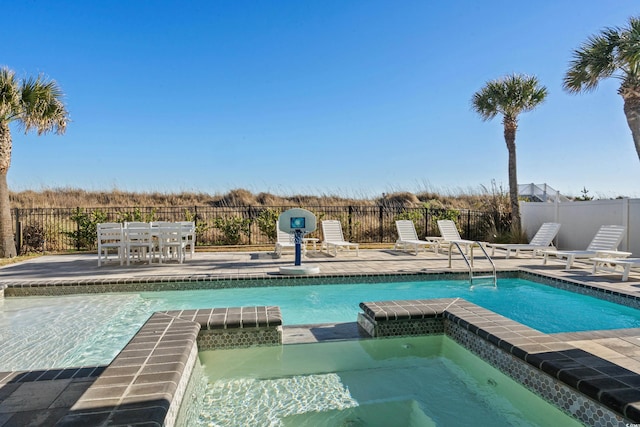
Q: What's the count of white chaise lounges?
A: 7